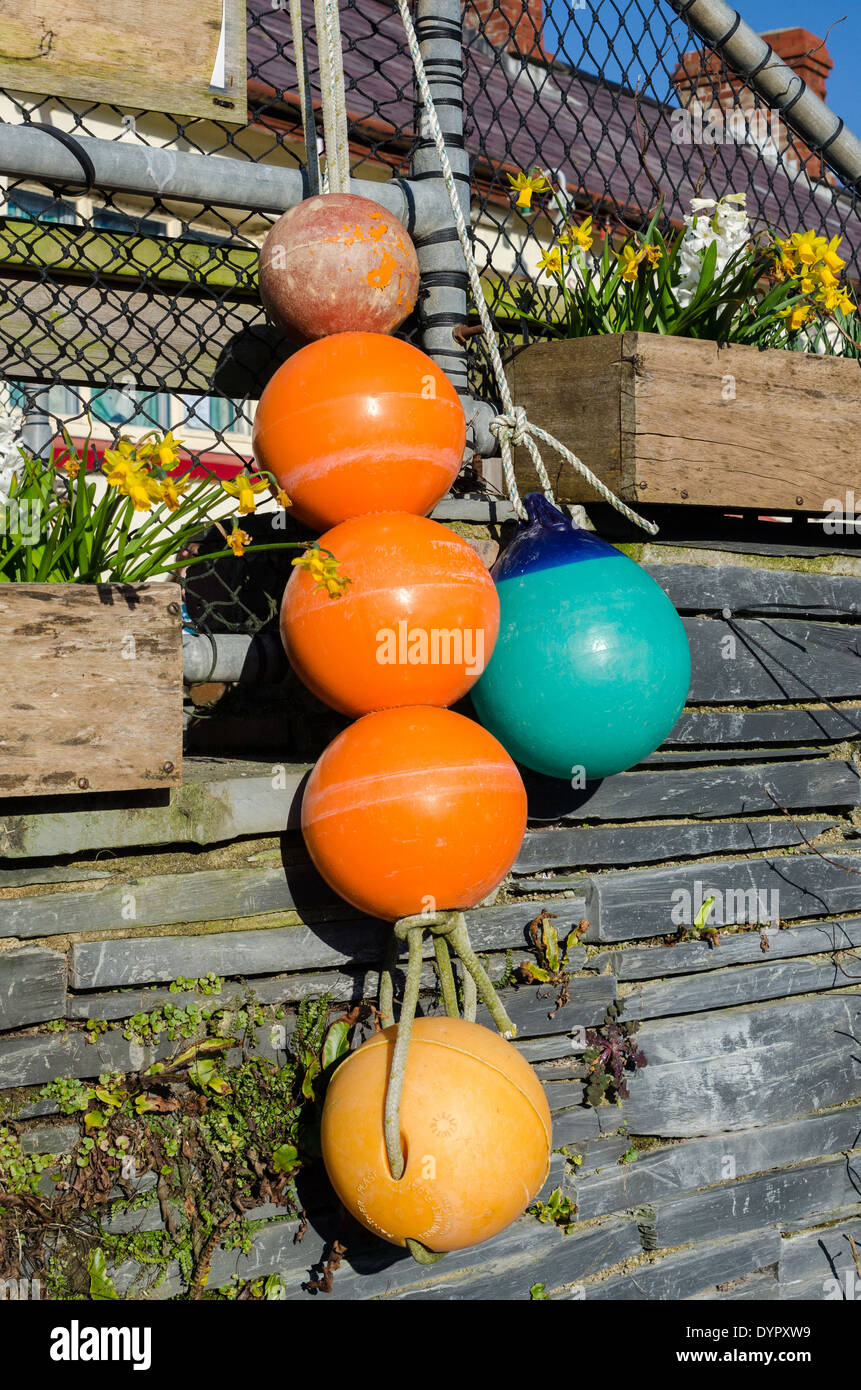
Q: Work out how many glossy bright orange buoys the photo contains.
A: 3